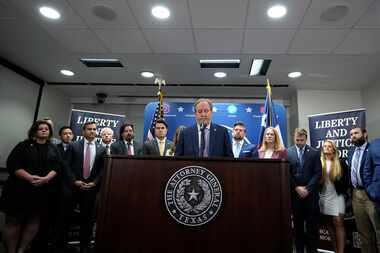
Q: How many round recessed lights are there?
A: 7